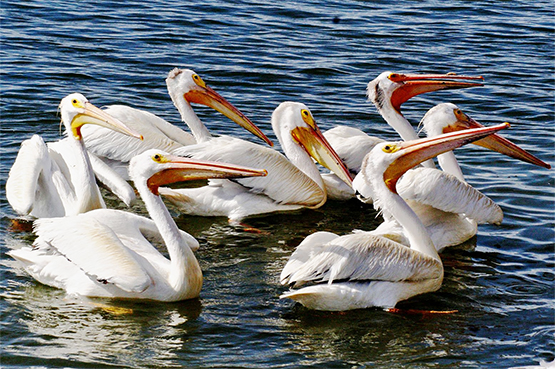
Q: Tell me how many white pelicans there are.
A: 7